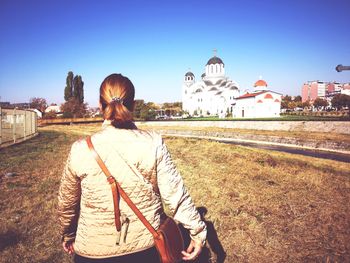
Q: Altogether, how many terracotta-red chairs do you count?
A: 0